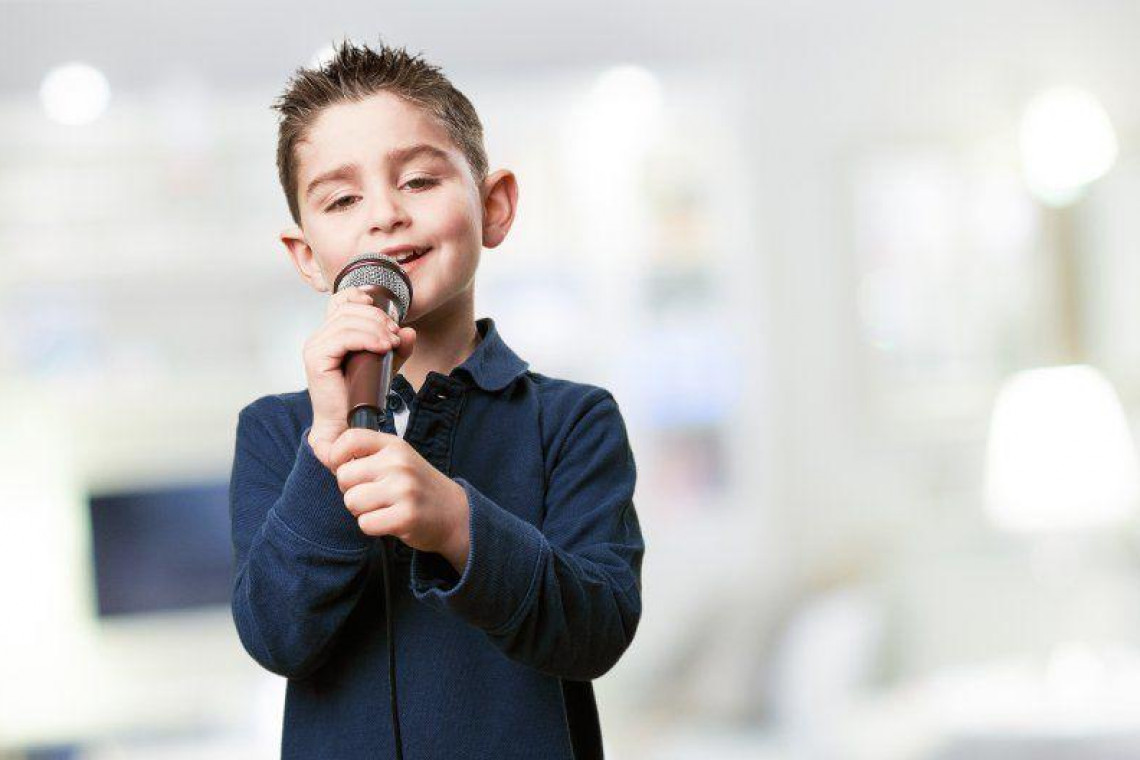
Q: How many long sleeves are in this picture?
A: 2